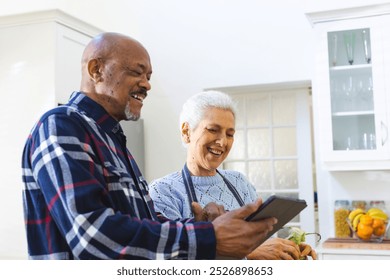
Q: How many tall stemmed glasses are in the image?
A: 3